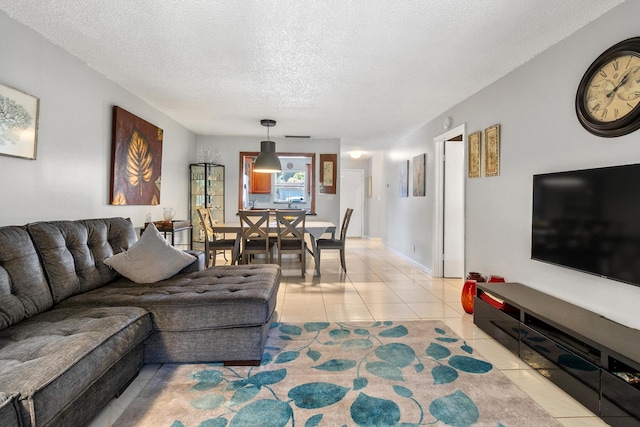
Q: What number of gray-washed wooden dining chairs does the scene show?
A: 4